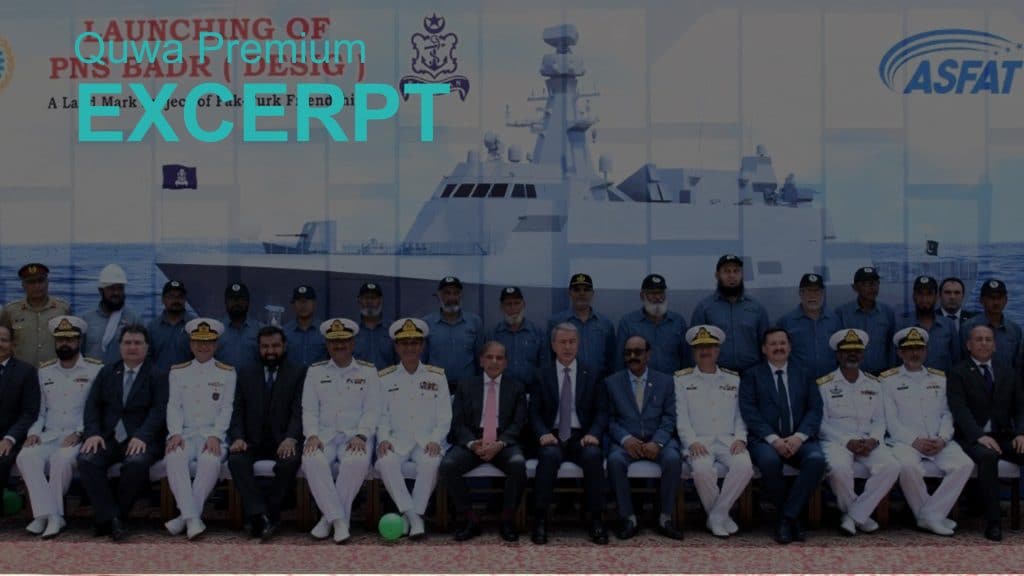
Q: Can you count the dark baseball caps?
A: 13